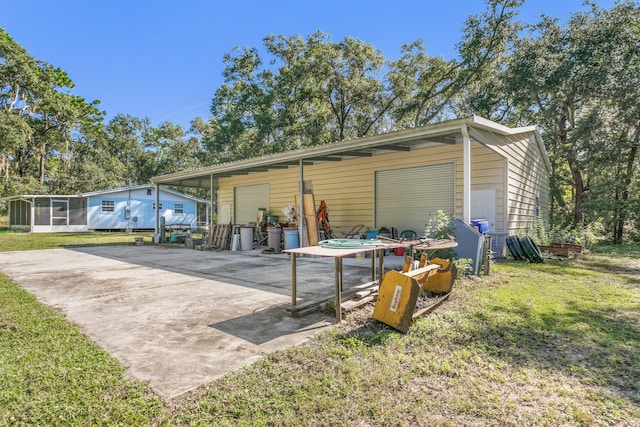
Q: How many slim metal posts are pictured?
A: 4